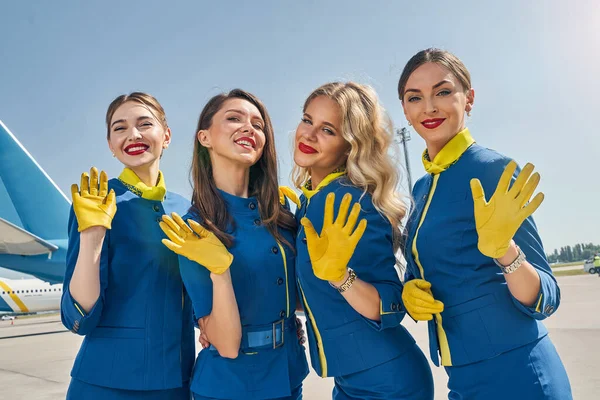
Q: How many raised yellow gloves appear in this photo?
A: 4